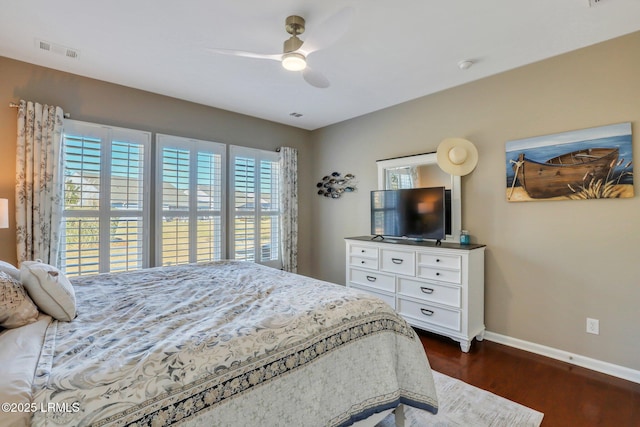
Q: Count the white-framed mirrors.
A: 1